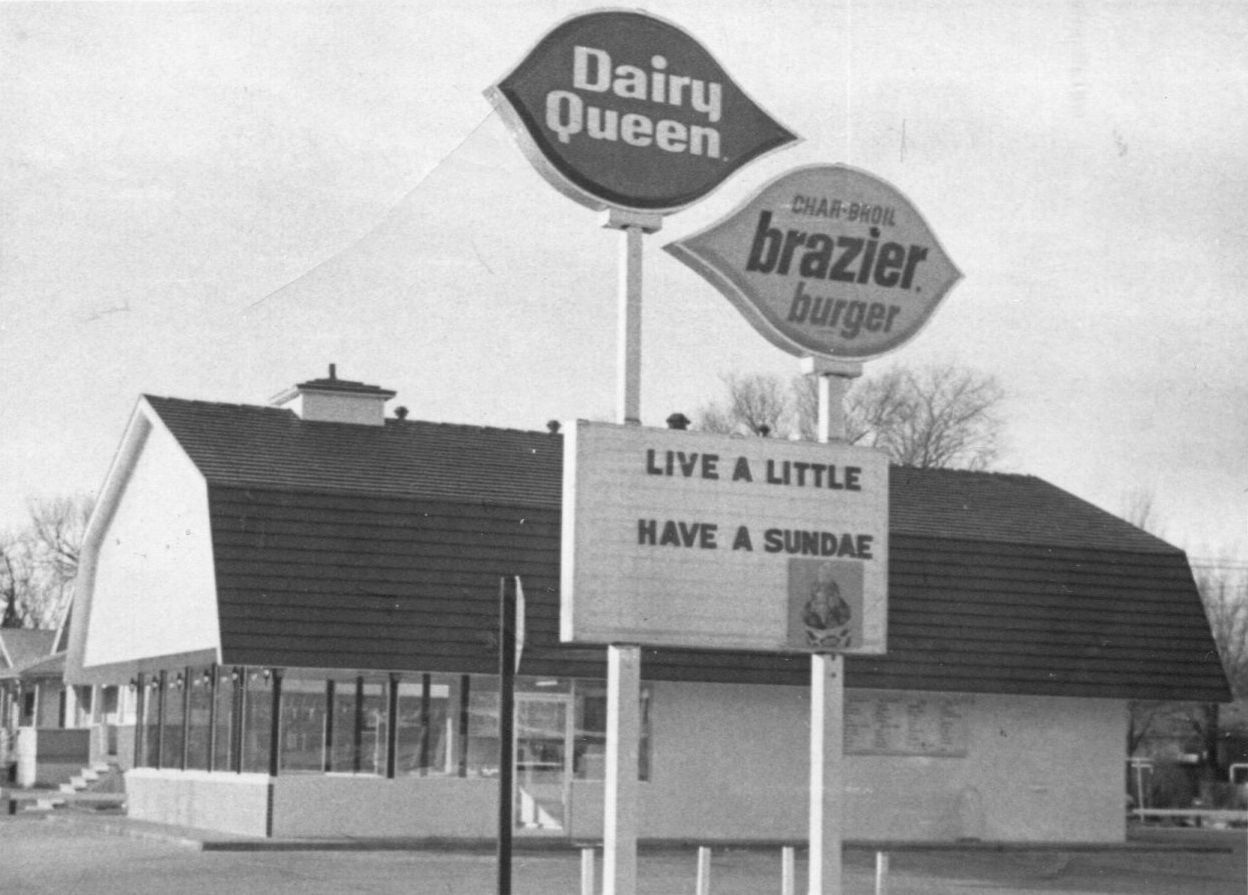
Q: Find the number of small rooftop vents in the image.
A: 4